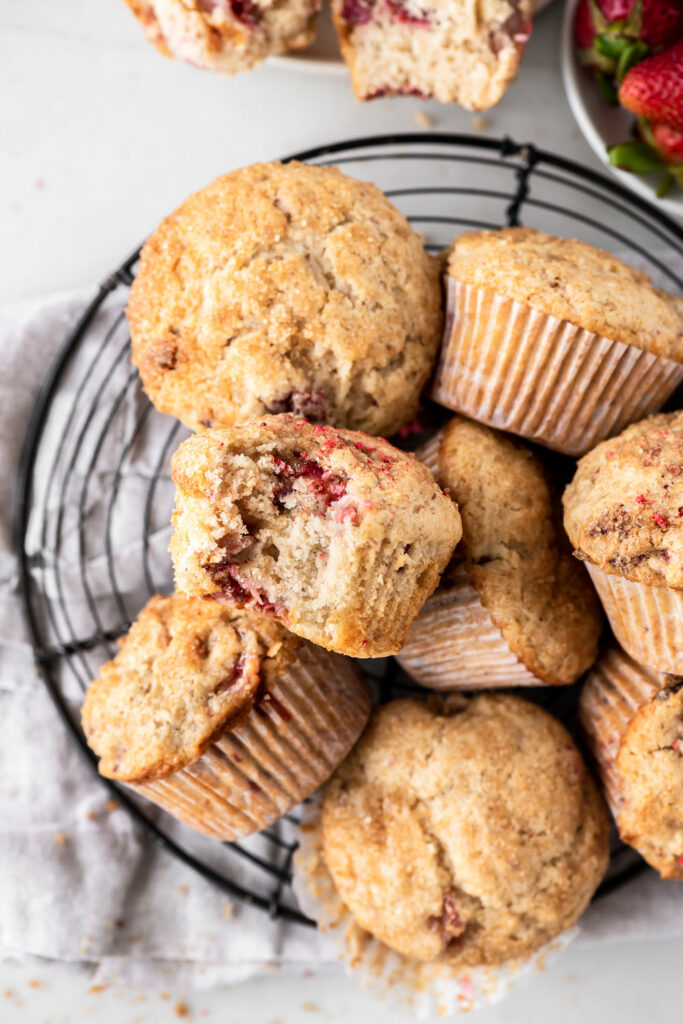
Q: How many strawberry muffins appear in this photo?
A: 10